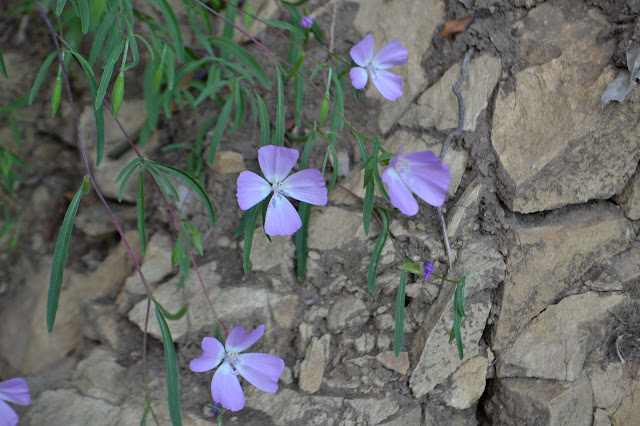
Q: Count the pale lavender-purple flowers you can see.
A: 5